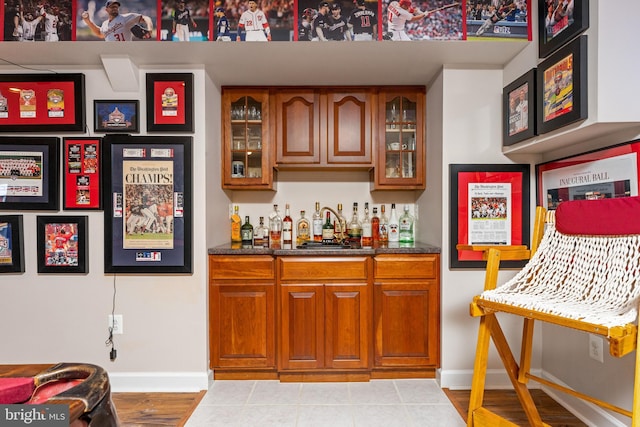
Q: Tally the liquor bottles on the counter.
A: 15